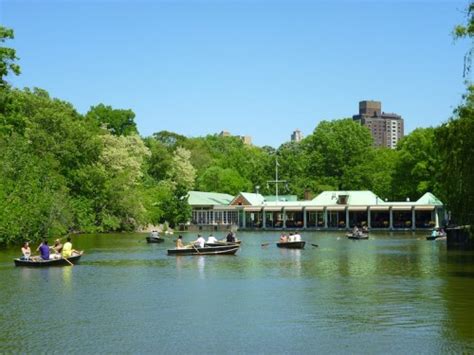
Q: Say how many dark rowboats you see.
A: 7